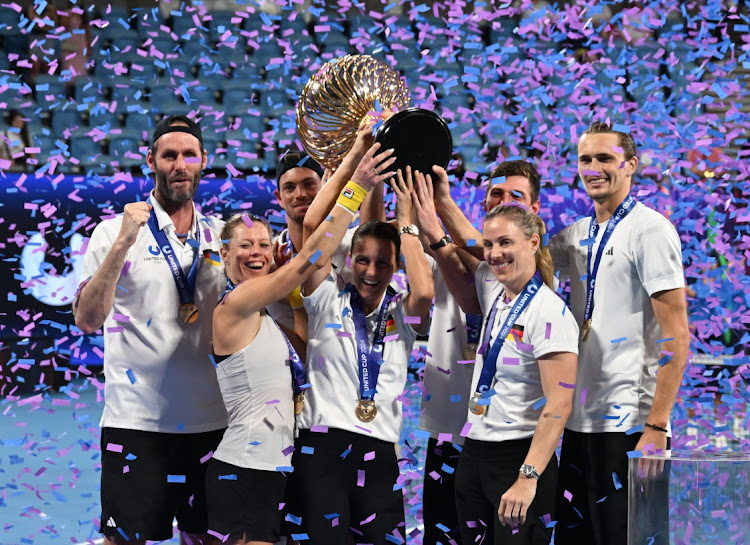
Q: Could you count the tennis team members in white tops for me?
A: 7